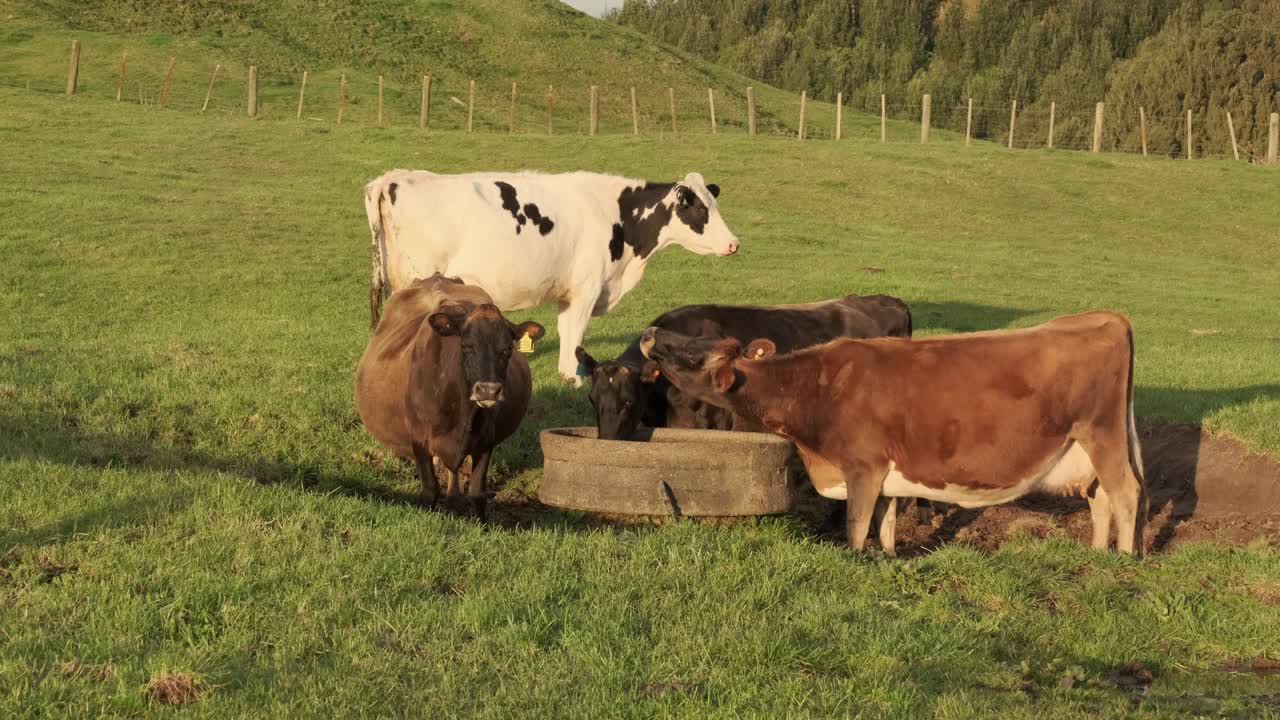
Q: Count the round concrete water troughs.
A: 1